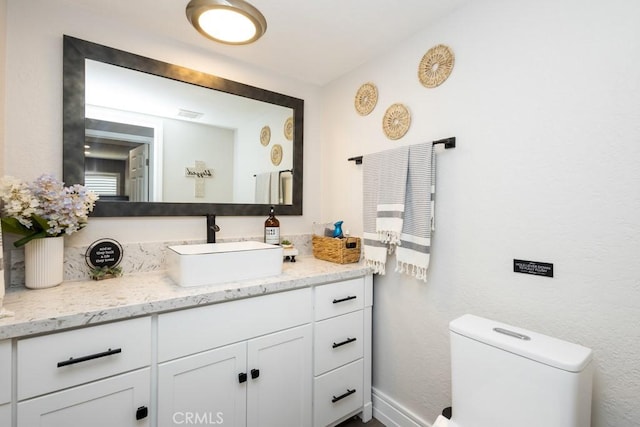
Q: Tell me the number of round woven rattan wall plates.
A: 3